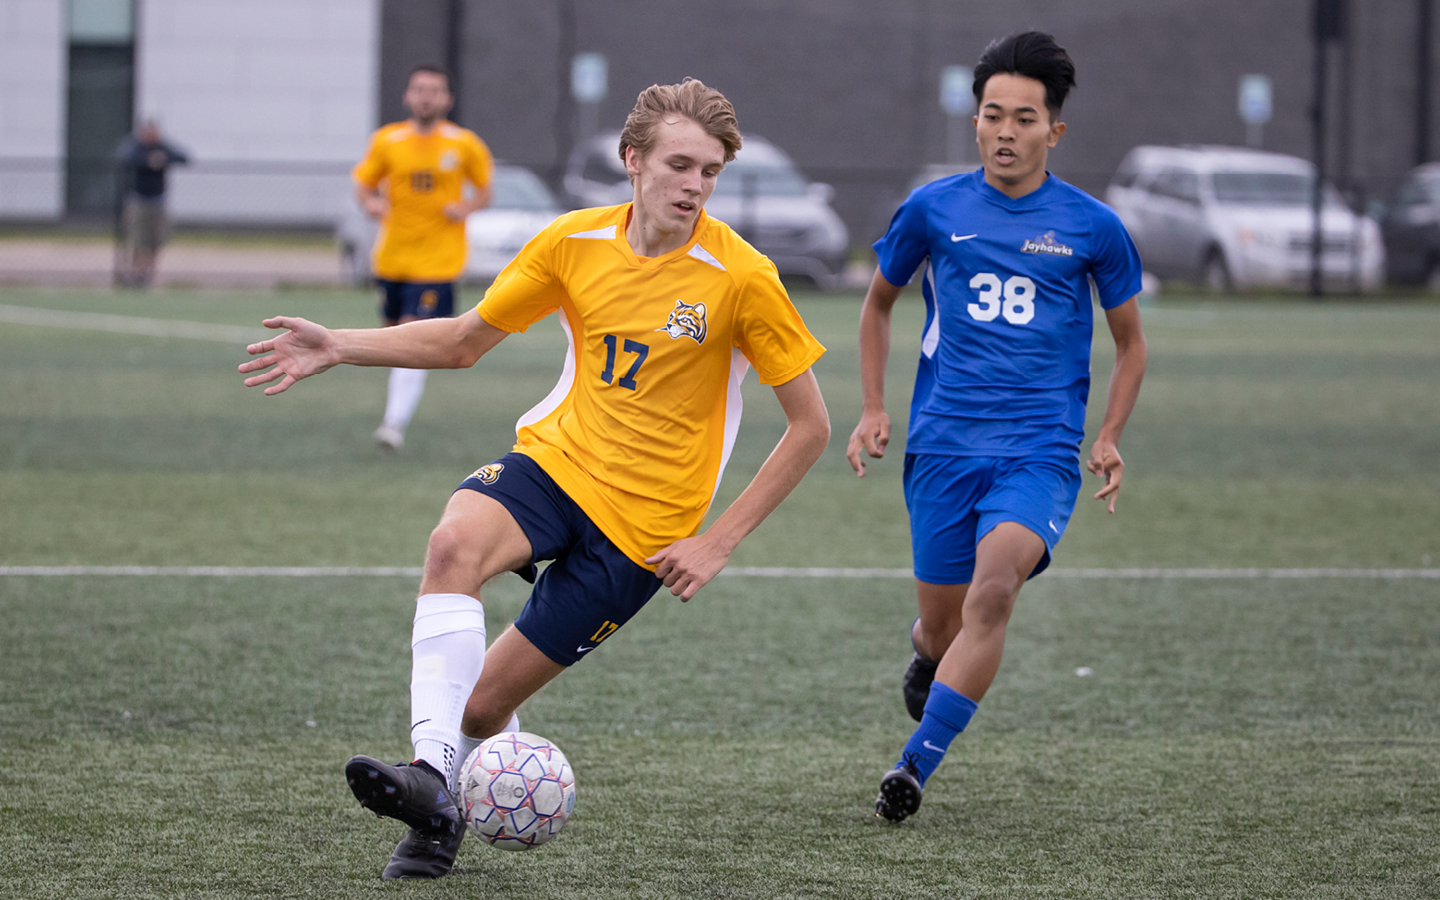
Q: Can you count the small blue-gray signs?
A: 3